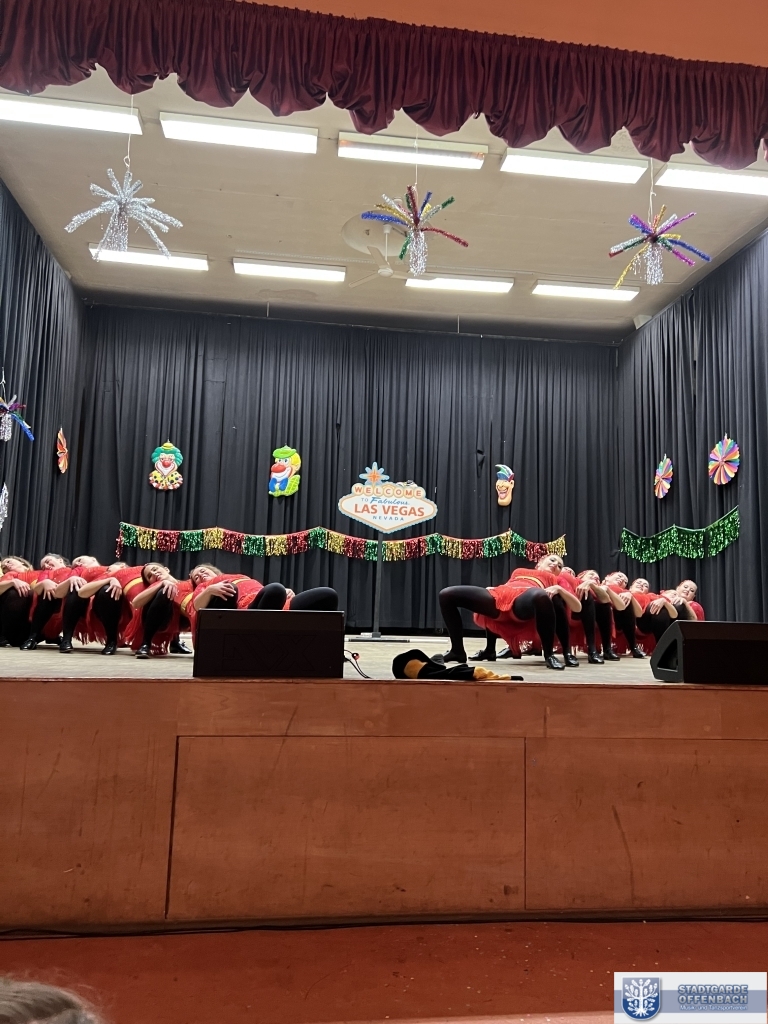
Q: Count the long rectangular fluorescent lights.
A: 9